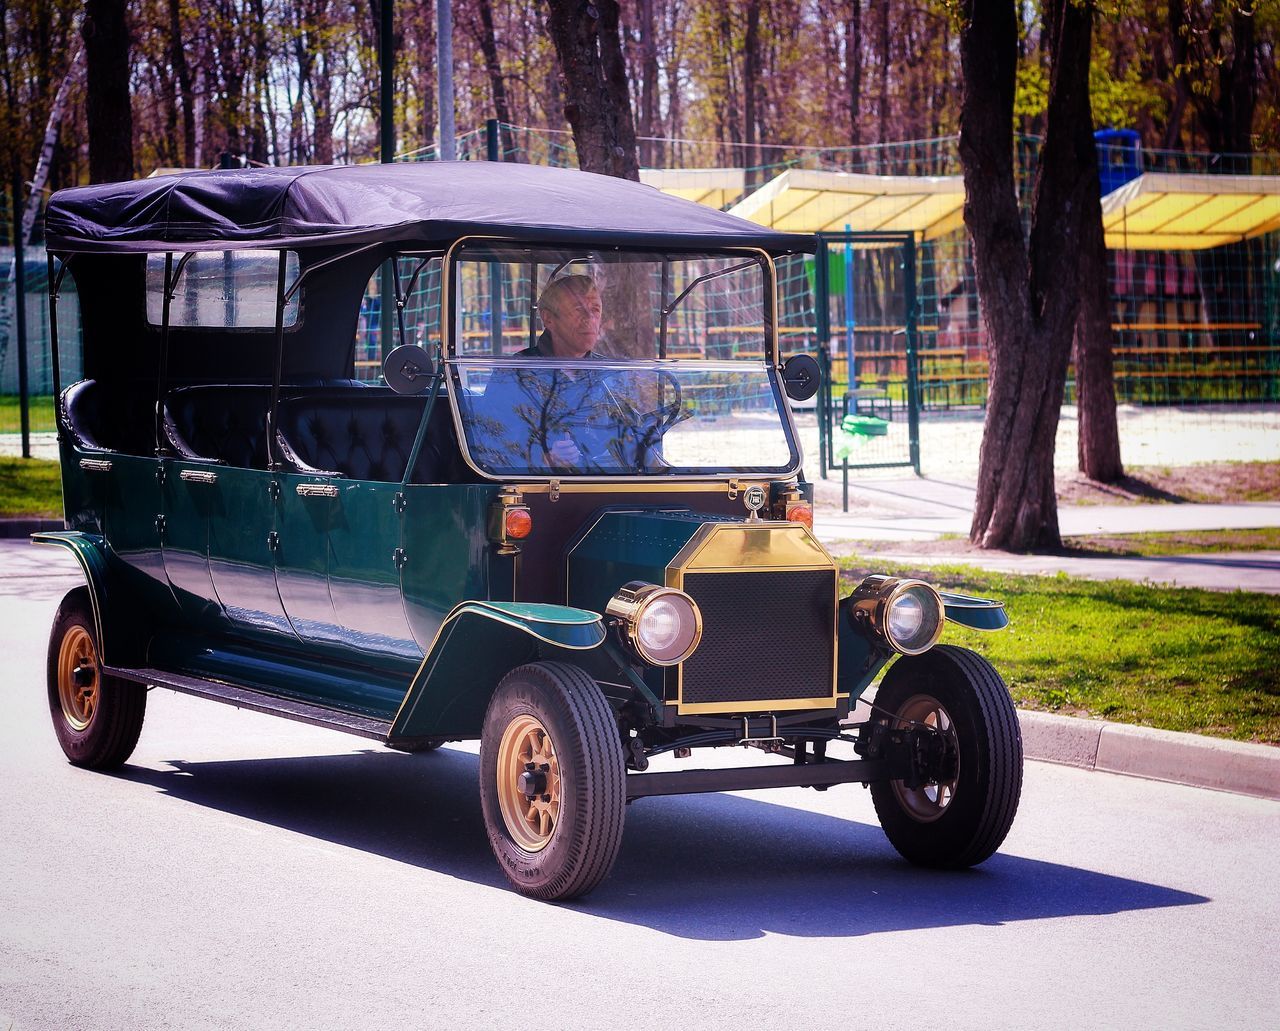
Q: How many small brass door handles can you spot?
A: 3